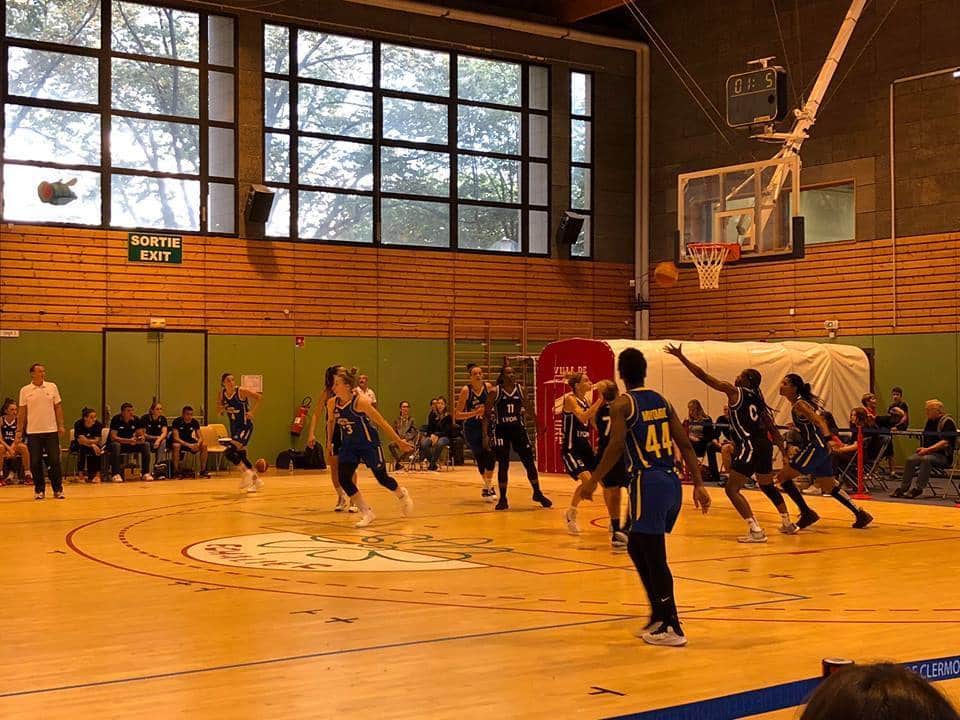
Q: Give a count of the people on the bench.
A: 5